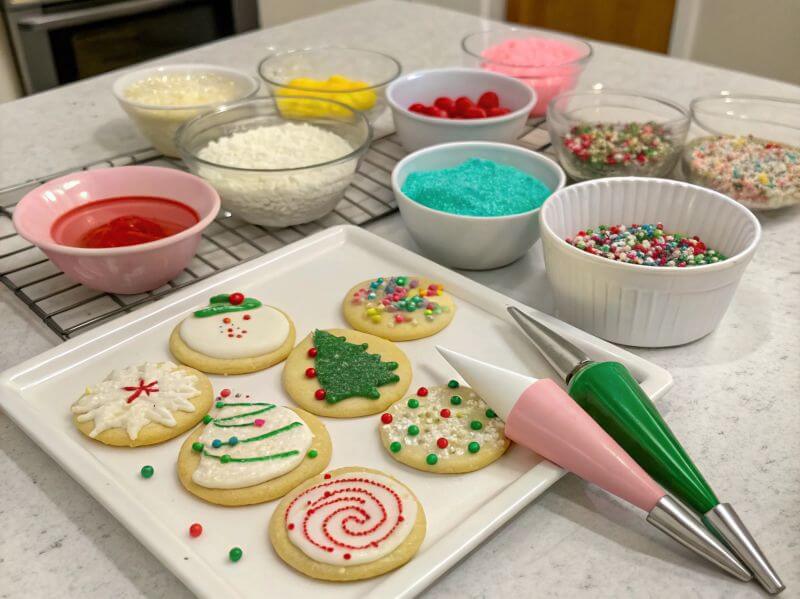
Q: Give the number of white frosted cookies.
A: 4